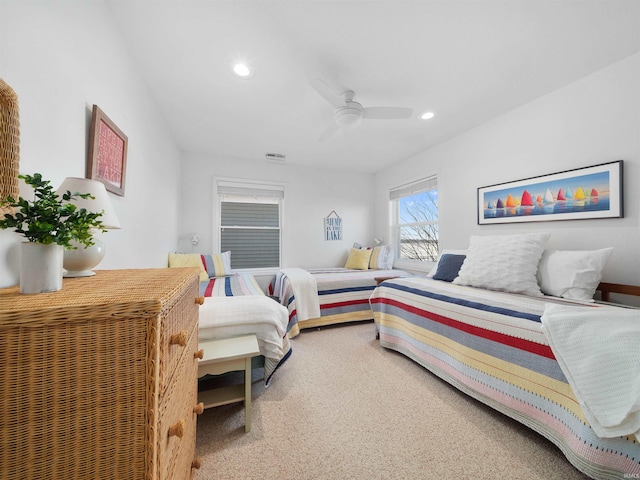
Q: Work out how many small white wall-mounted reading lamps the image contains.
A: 2